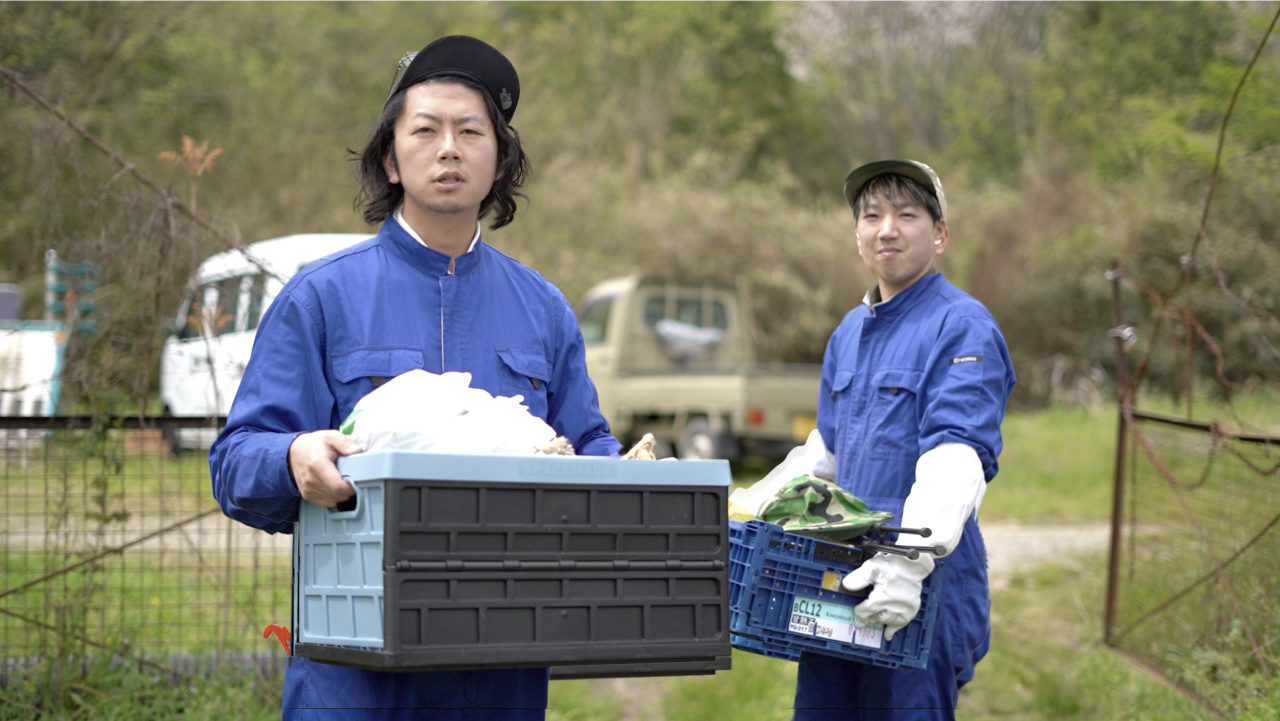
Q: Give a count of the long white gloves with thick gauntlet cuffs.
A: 2